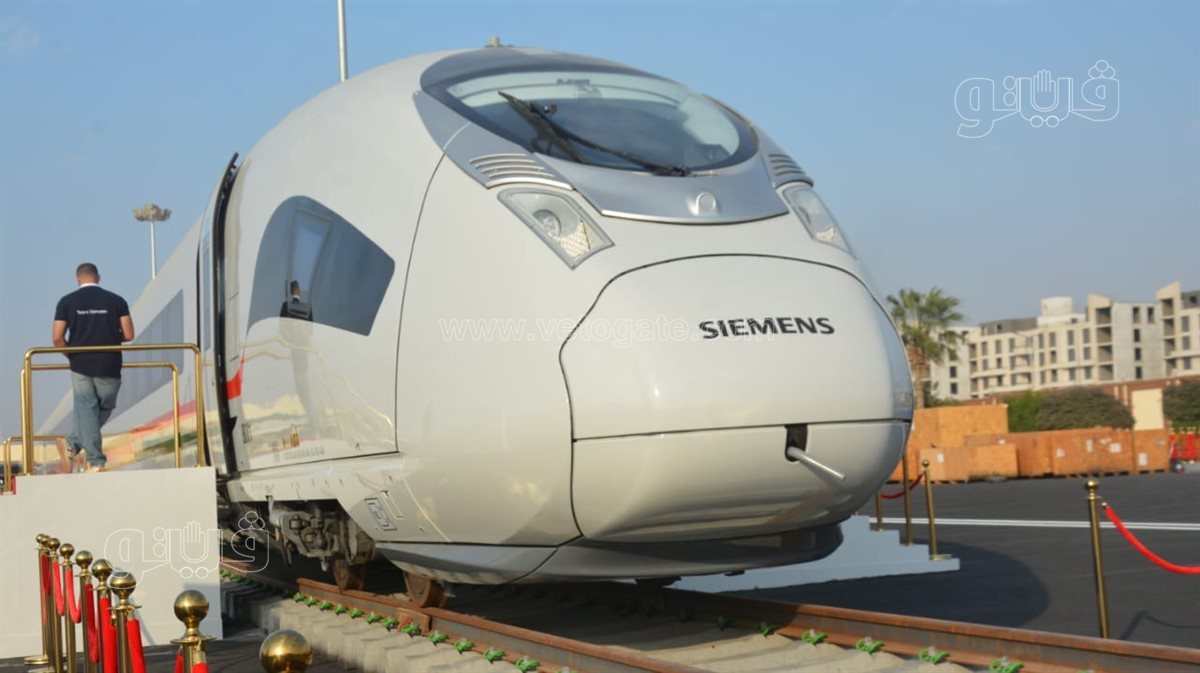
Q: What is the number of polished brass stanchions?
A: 13